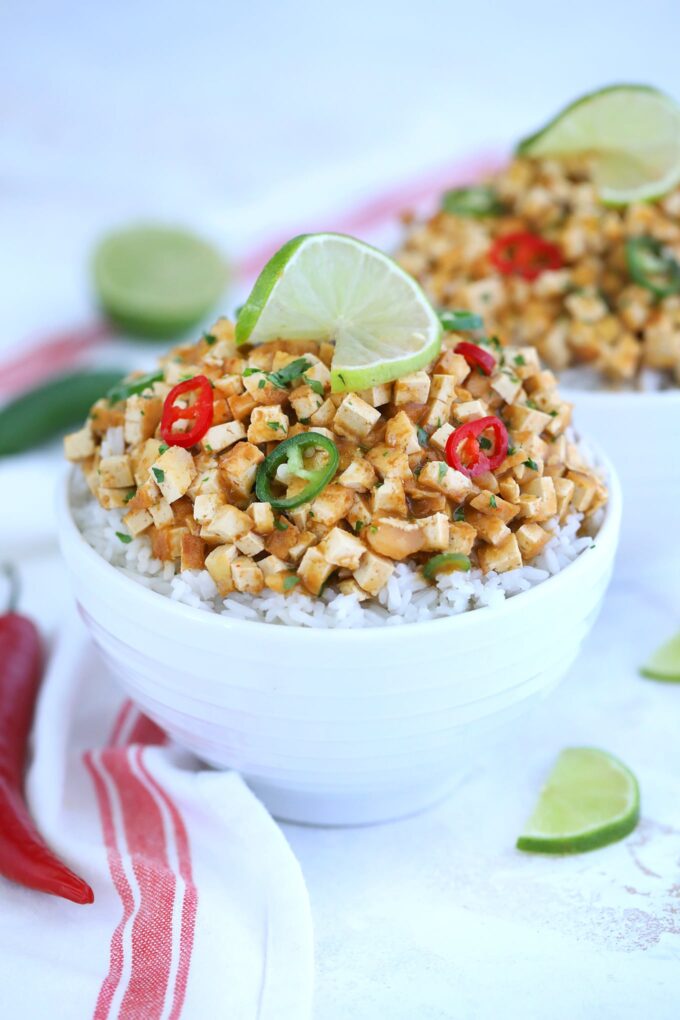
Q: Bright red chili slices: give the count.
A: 4